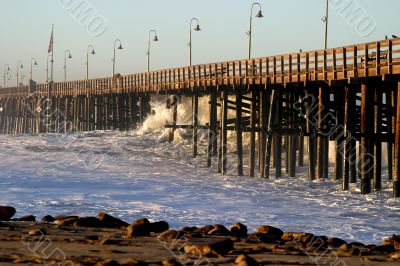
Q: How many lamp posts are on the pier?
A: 11